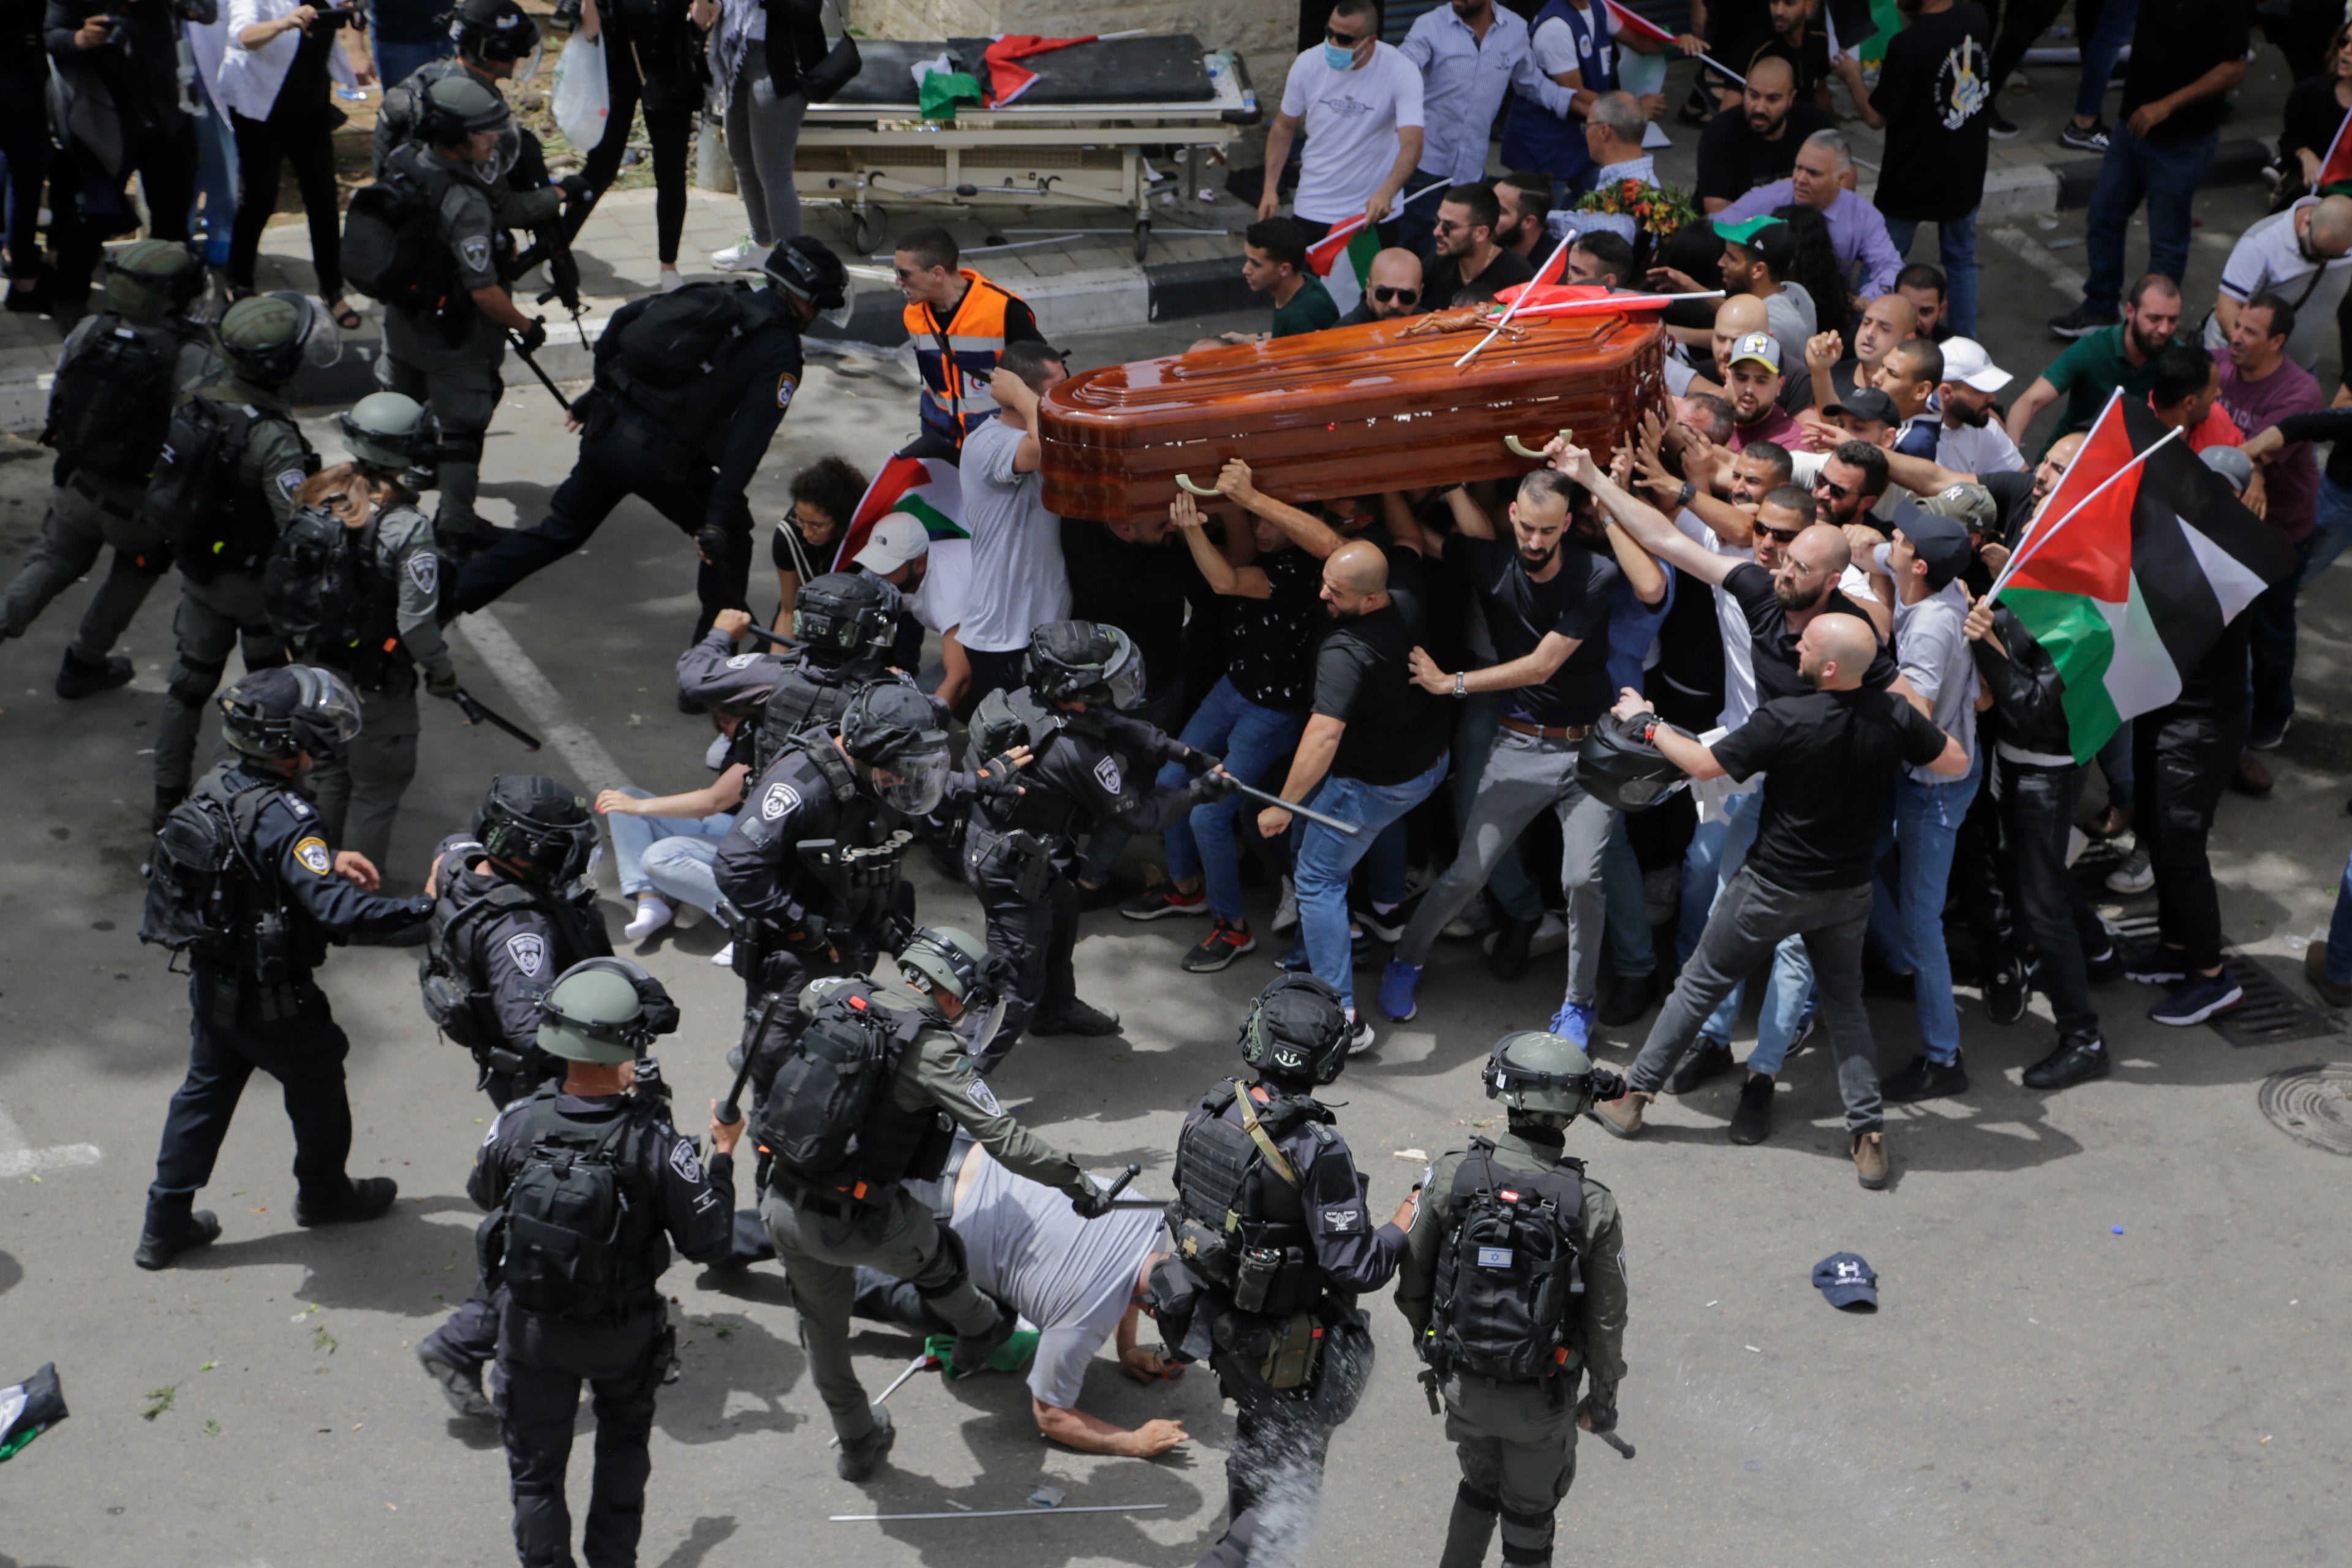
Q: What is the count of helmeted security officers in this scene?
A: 15